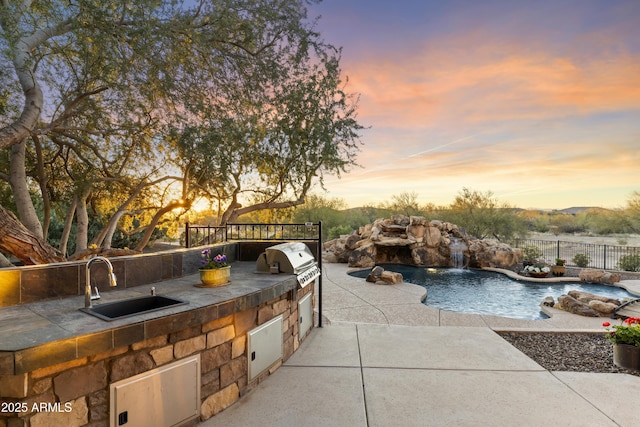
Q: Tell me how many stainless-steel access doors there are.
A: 3